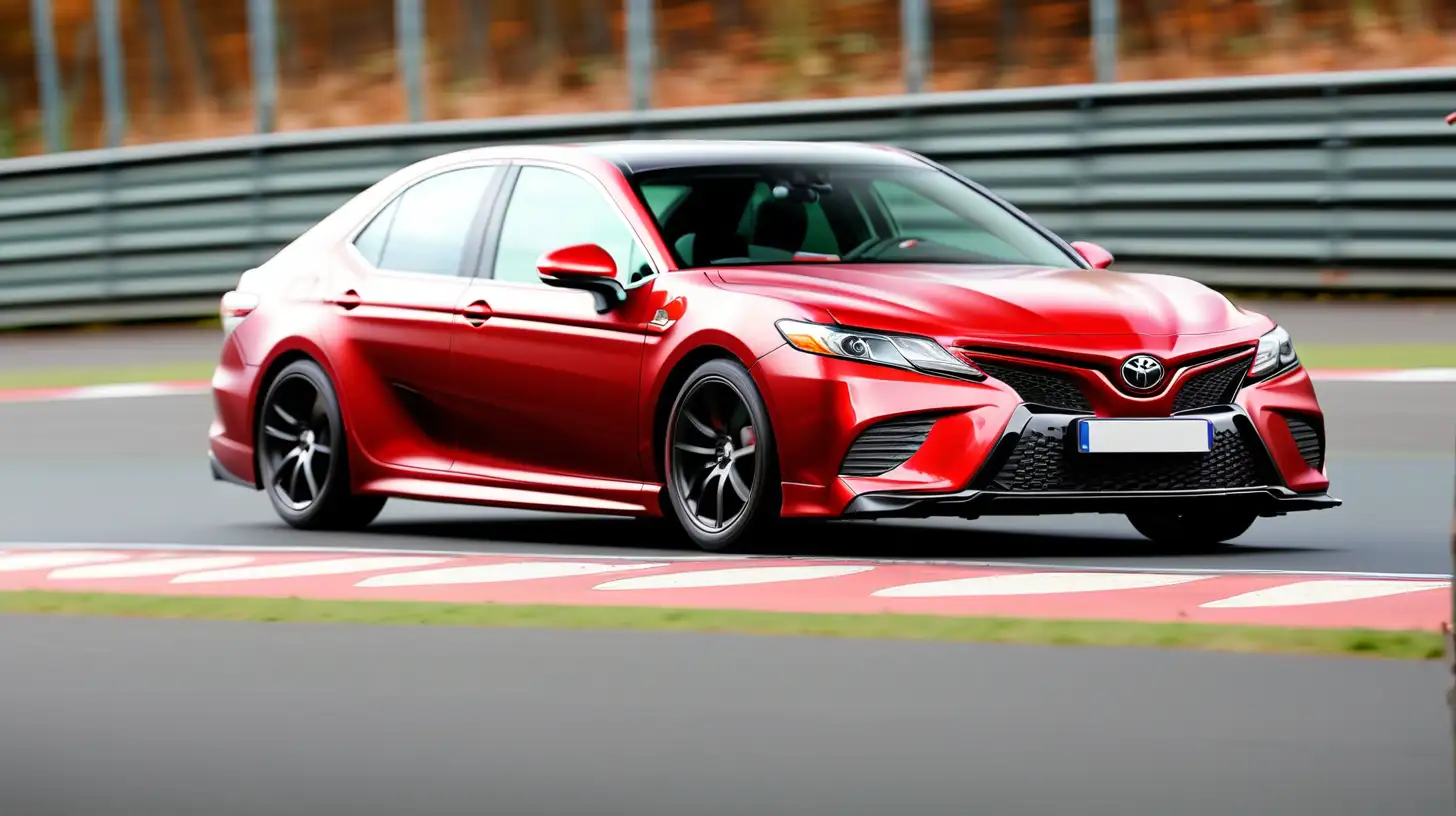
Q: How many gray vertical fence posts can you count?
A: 7